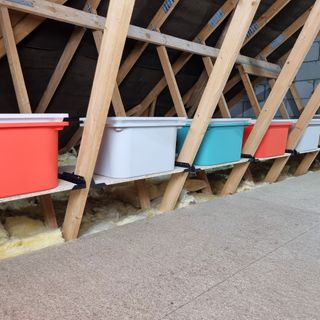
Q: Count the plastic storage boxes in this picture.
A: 5